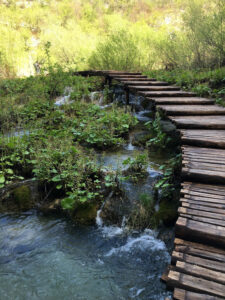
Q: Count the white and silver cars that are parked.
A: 0